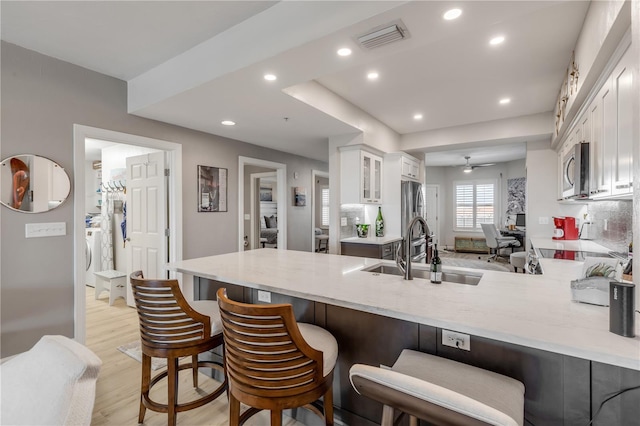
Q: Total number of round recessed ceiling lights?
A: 8